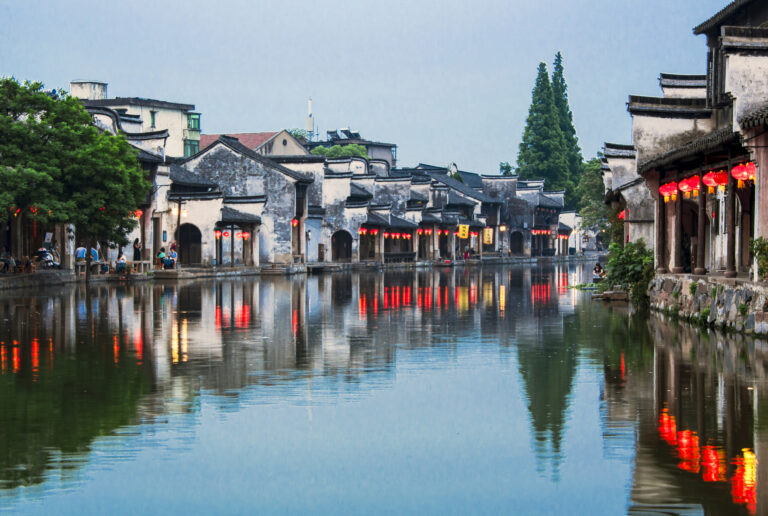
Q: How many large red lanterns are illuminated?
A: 8